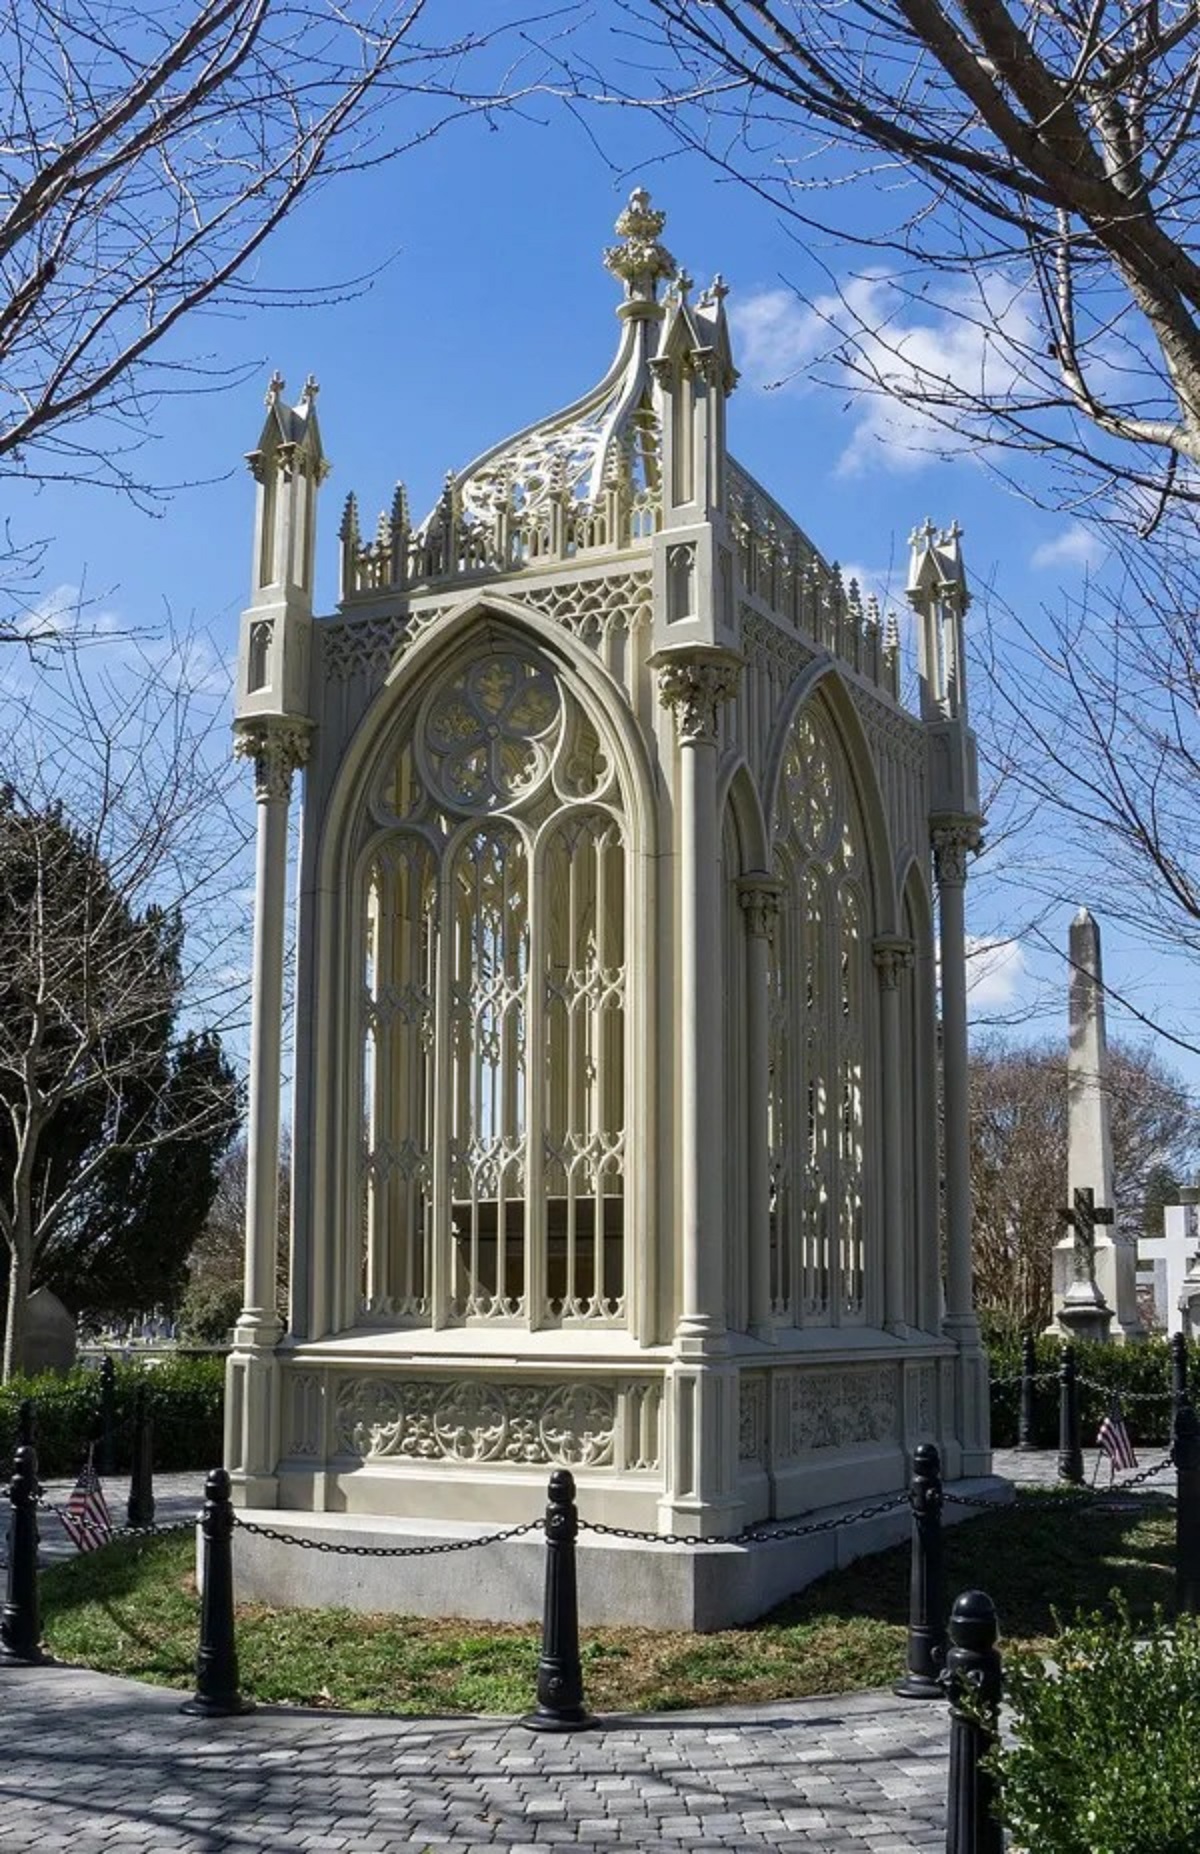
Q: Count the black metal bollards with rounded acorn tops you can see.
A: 12